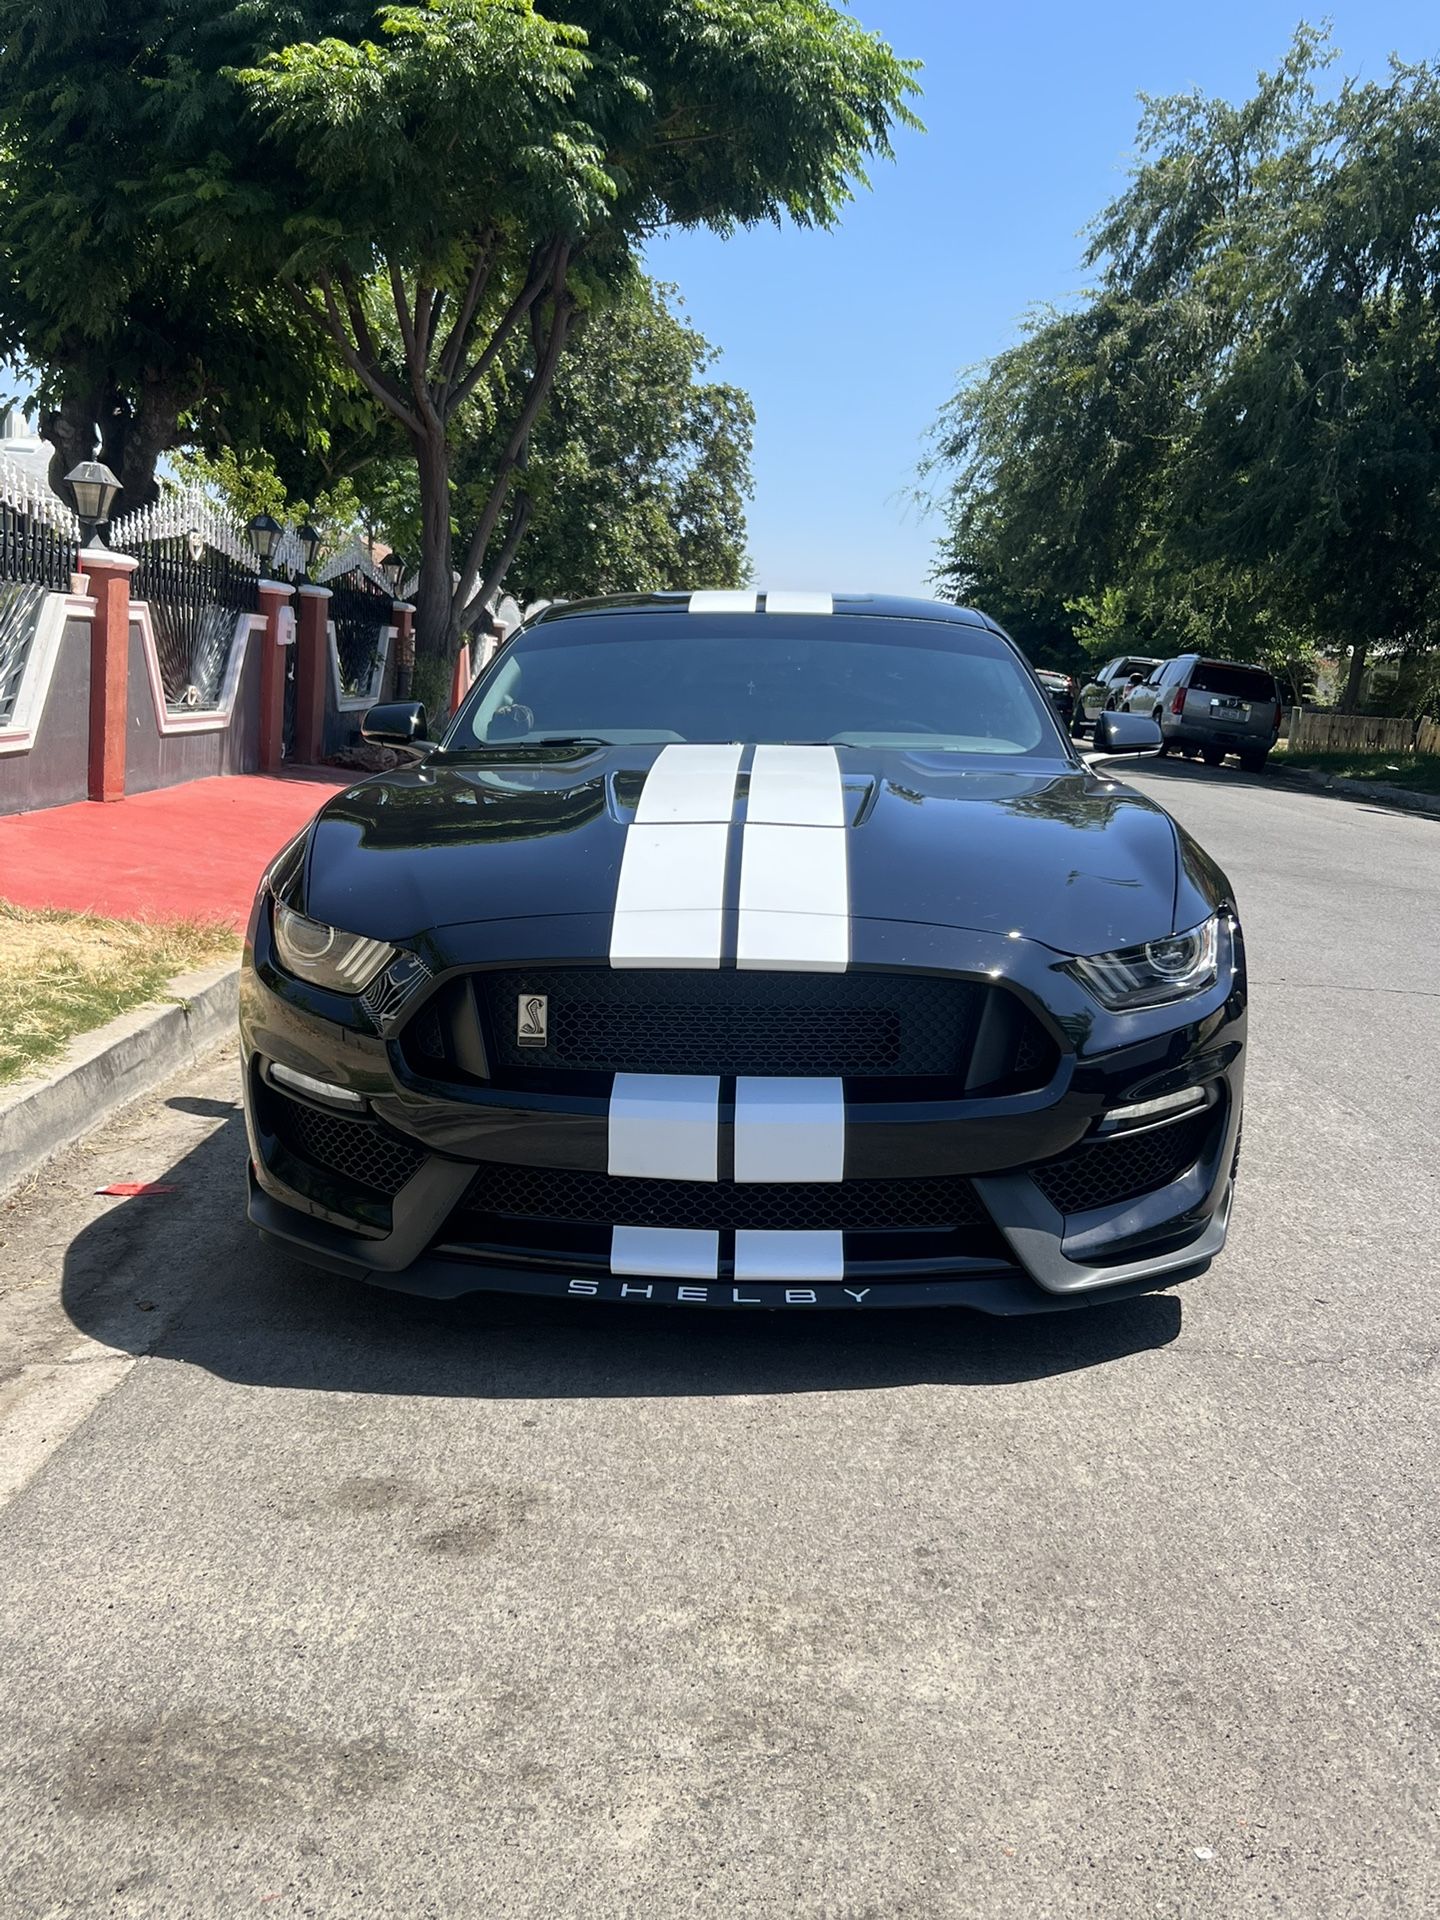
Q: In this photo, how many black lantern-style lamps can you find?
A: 4